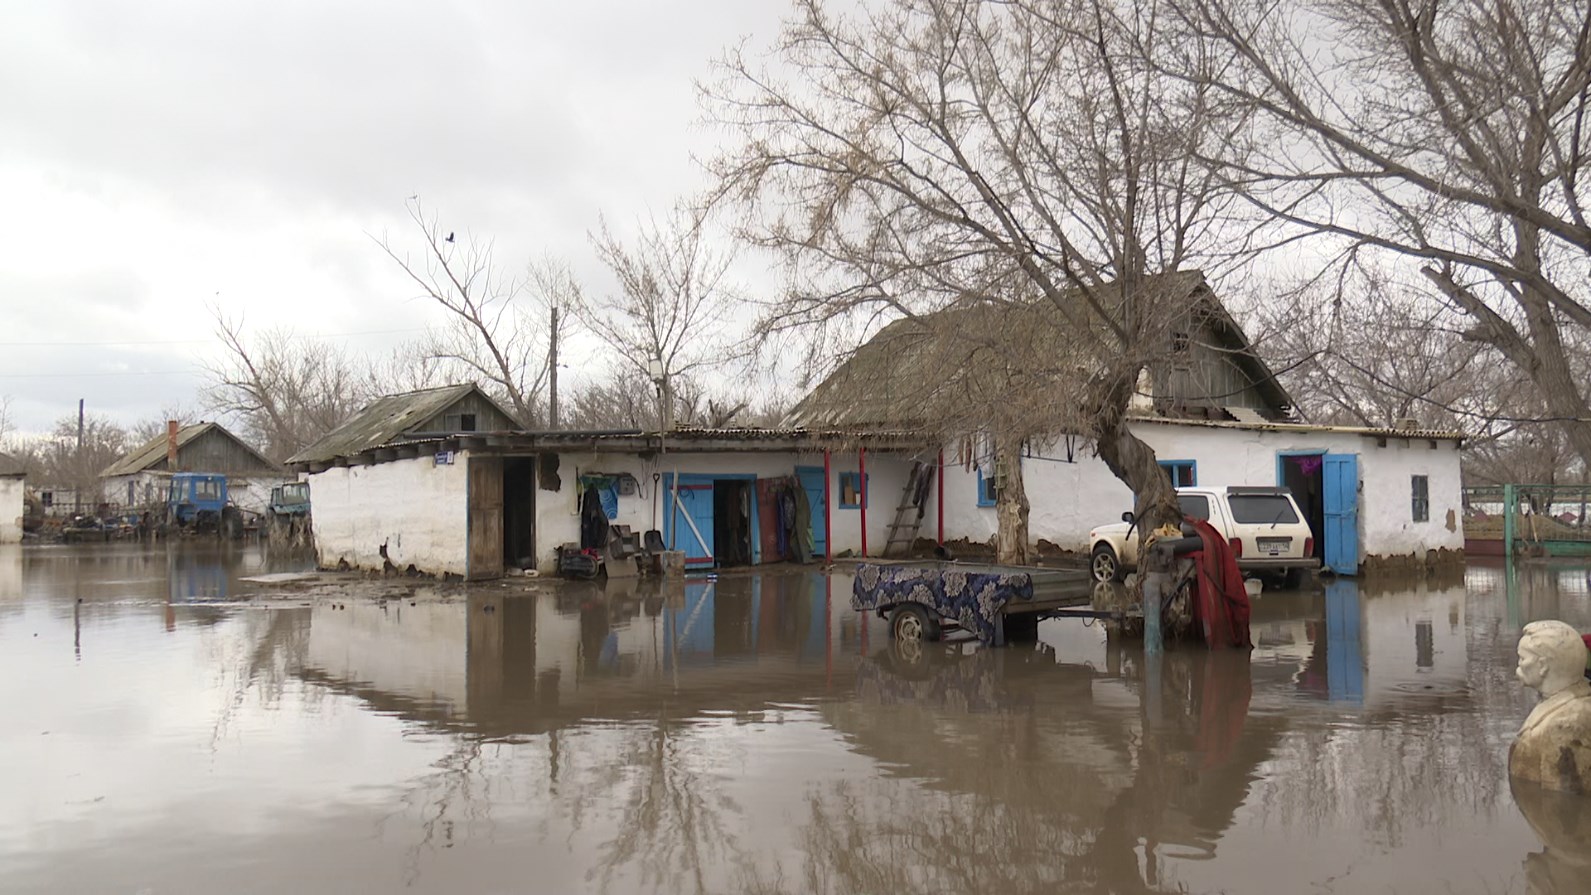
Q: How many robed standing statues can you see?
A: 0